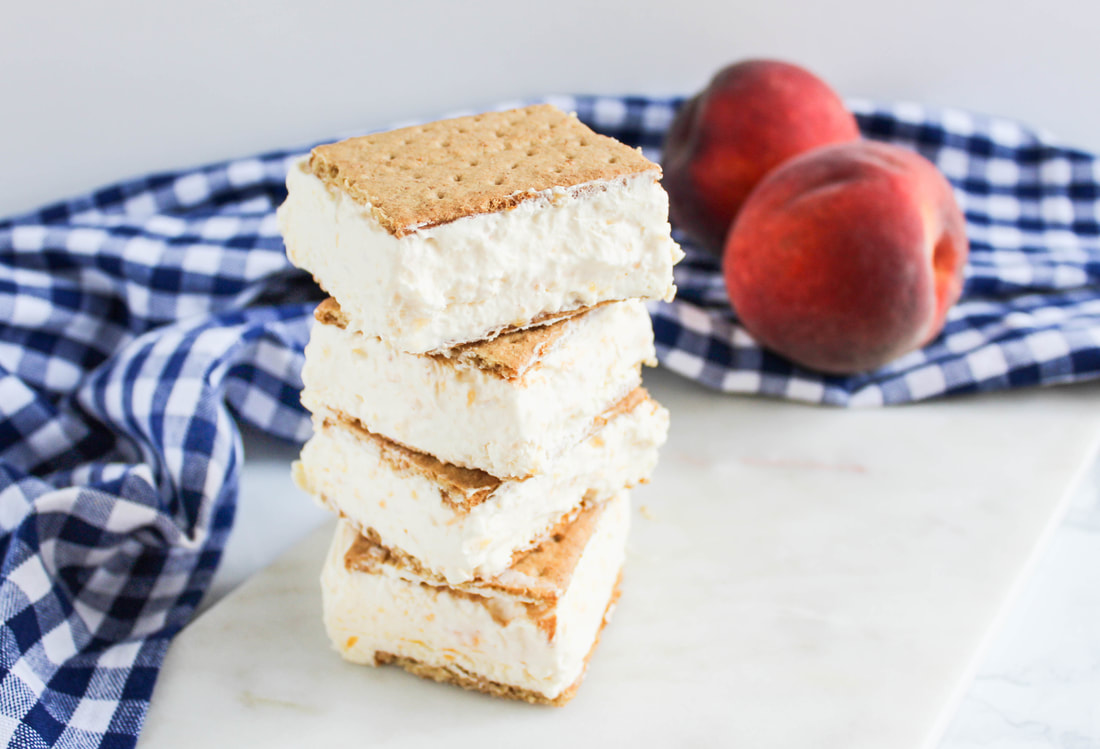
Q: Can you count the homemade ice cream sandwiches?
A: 4